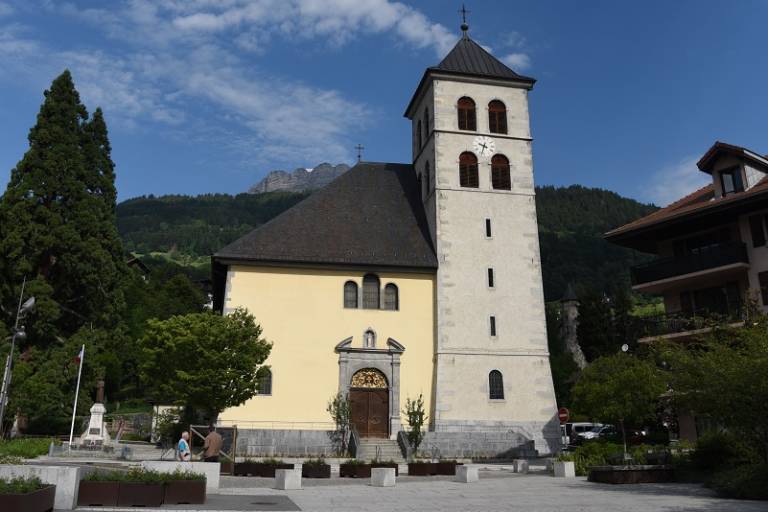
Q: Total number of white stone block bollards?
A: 5